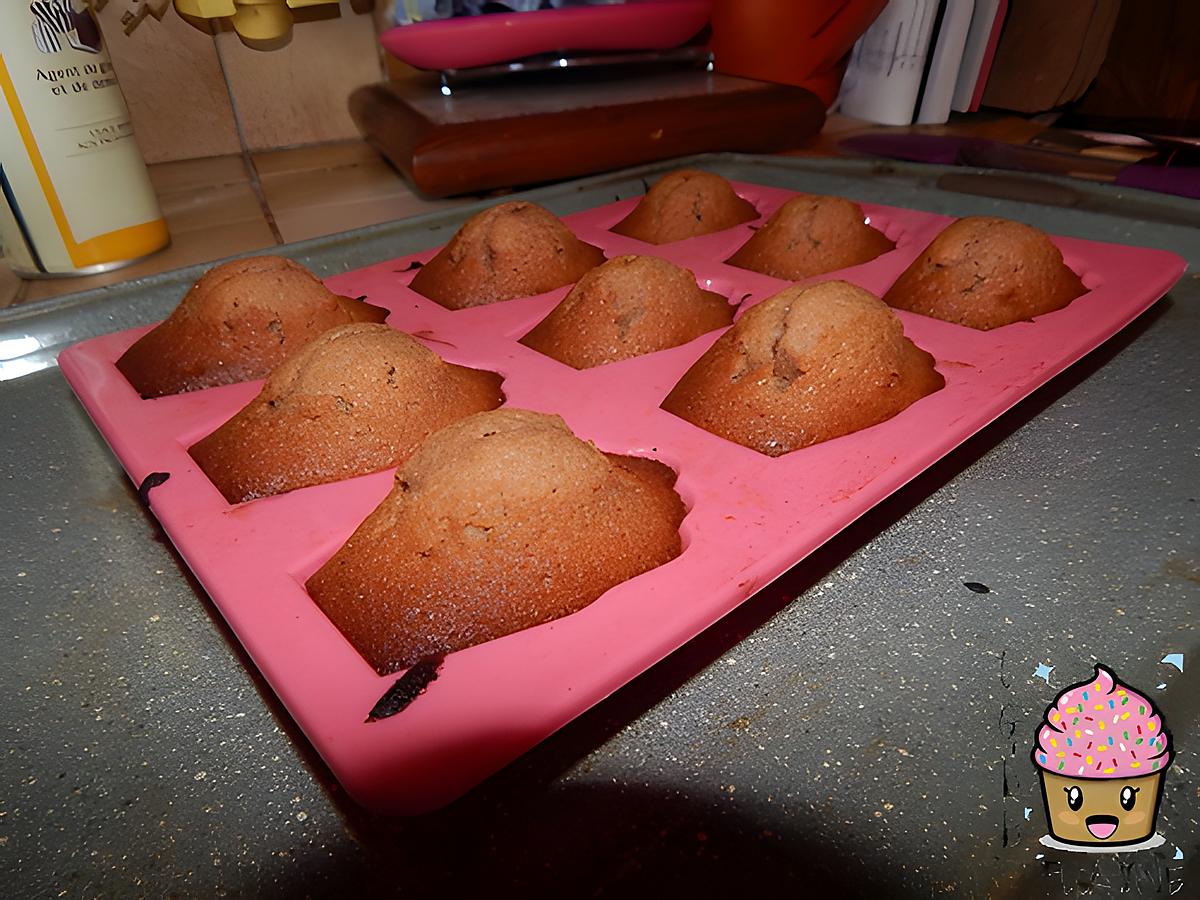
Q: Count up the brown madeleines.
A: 9